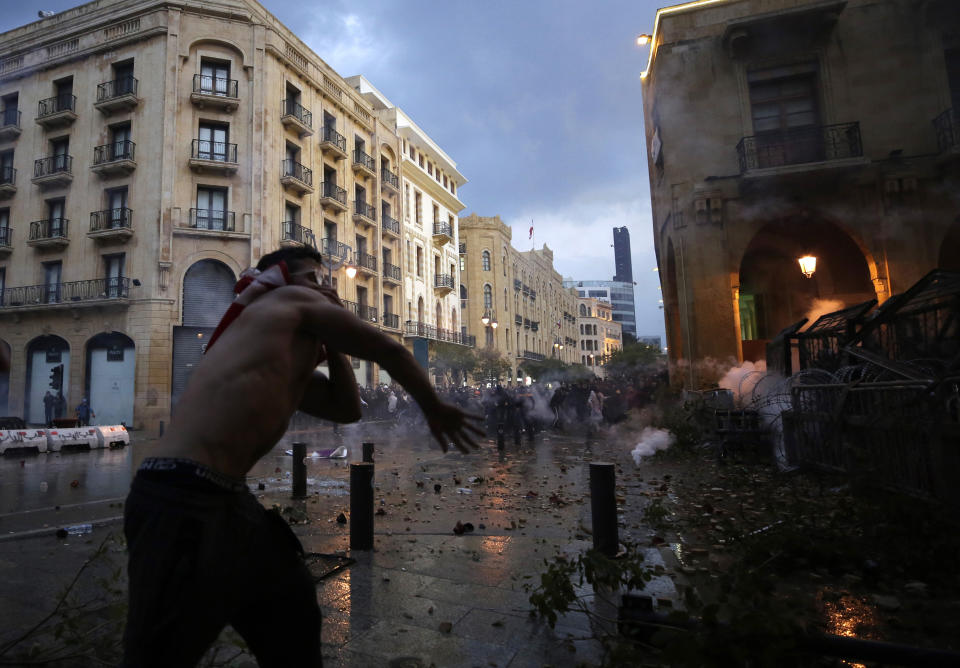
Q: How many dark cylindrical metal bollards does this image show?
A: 4